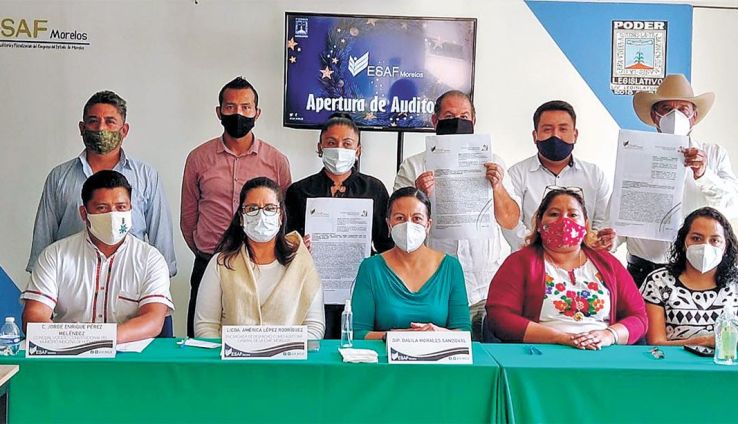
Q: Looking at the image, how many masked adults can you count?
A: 11